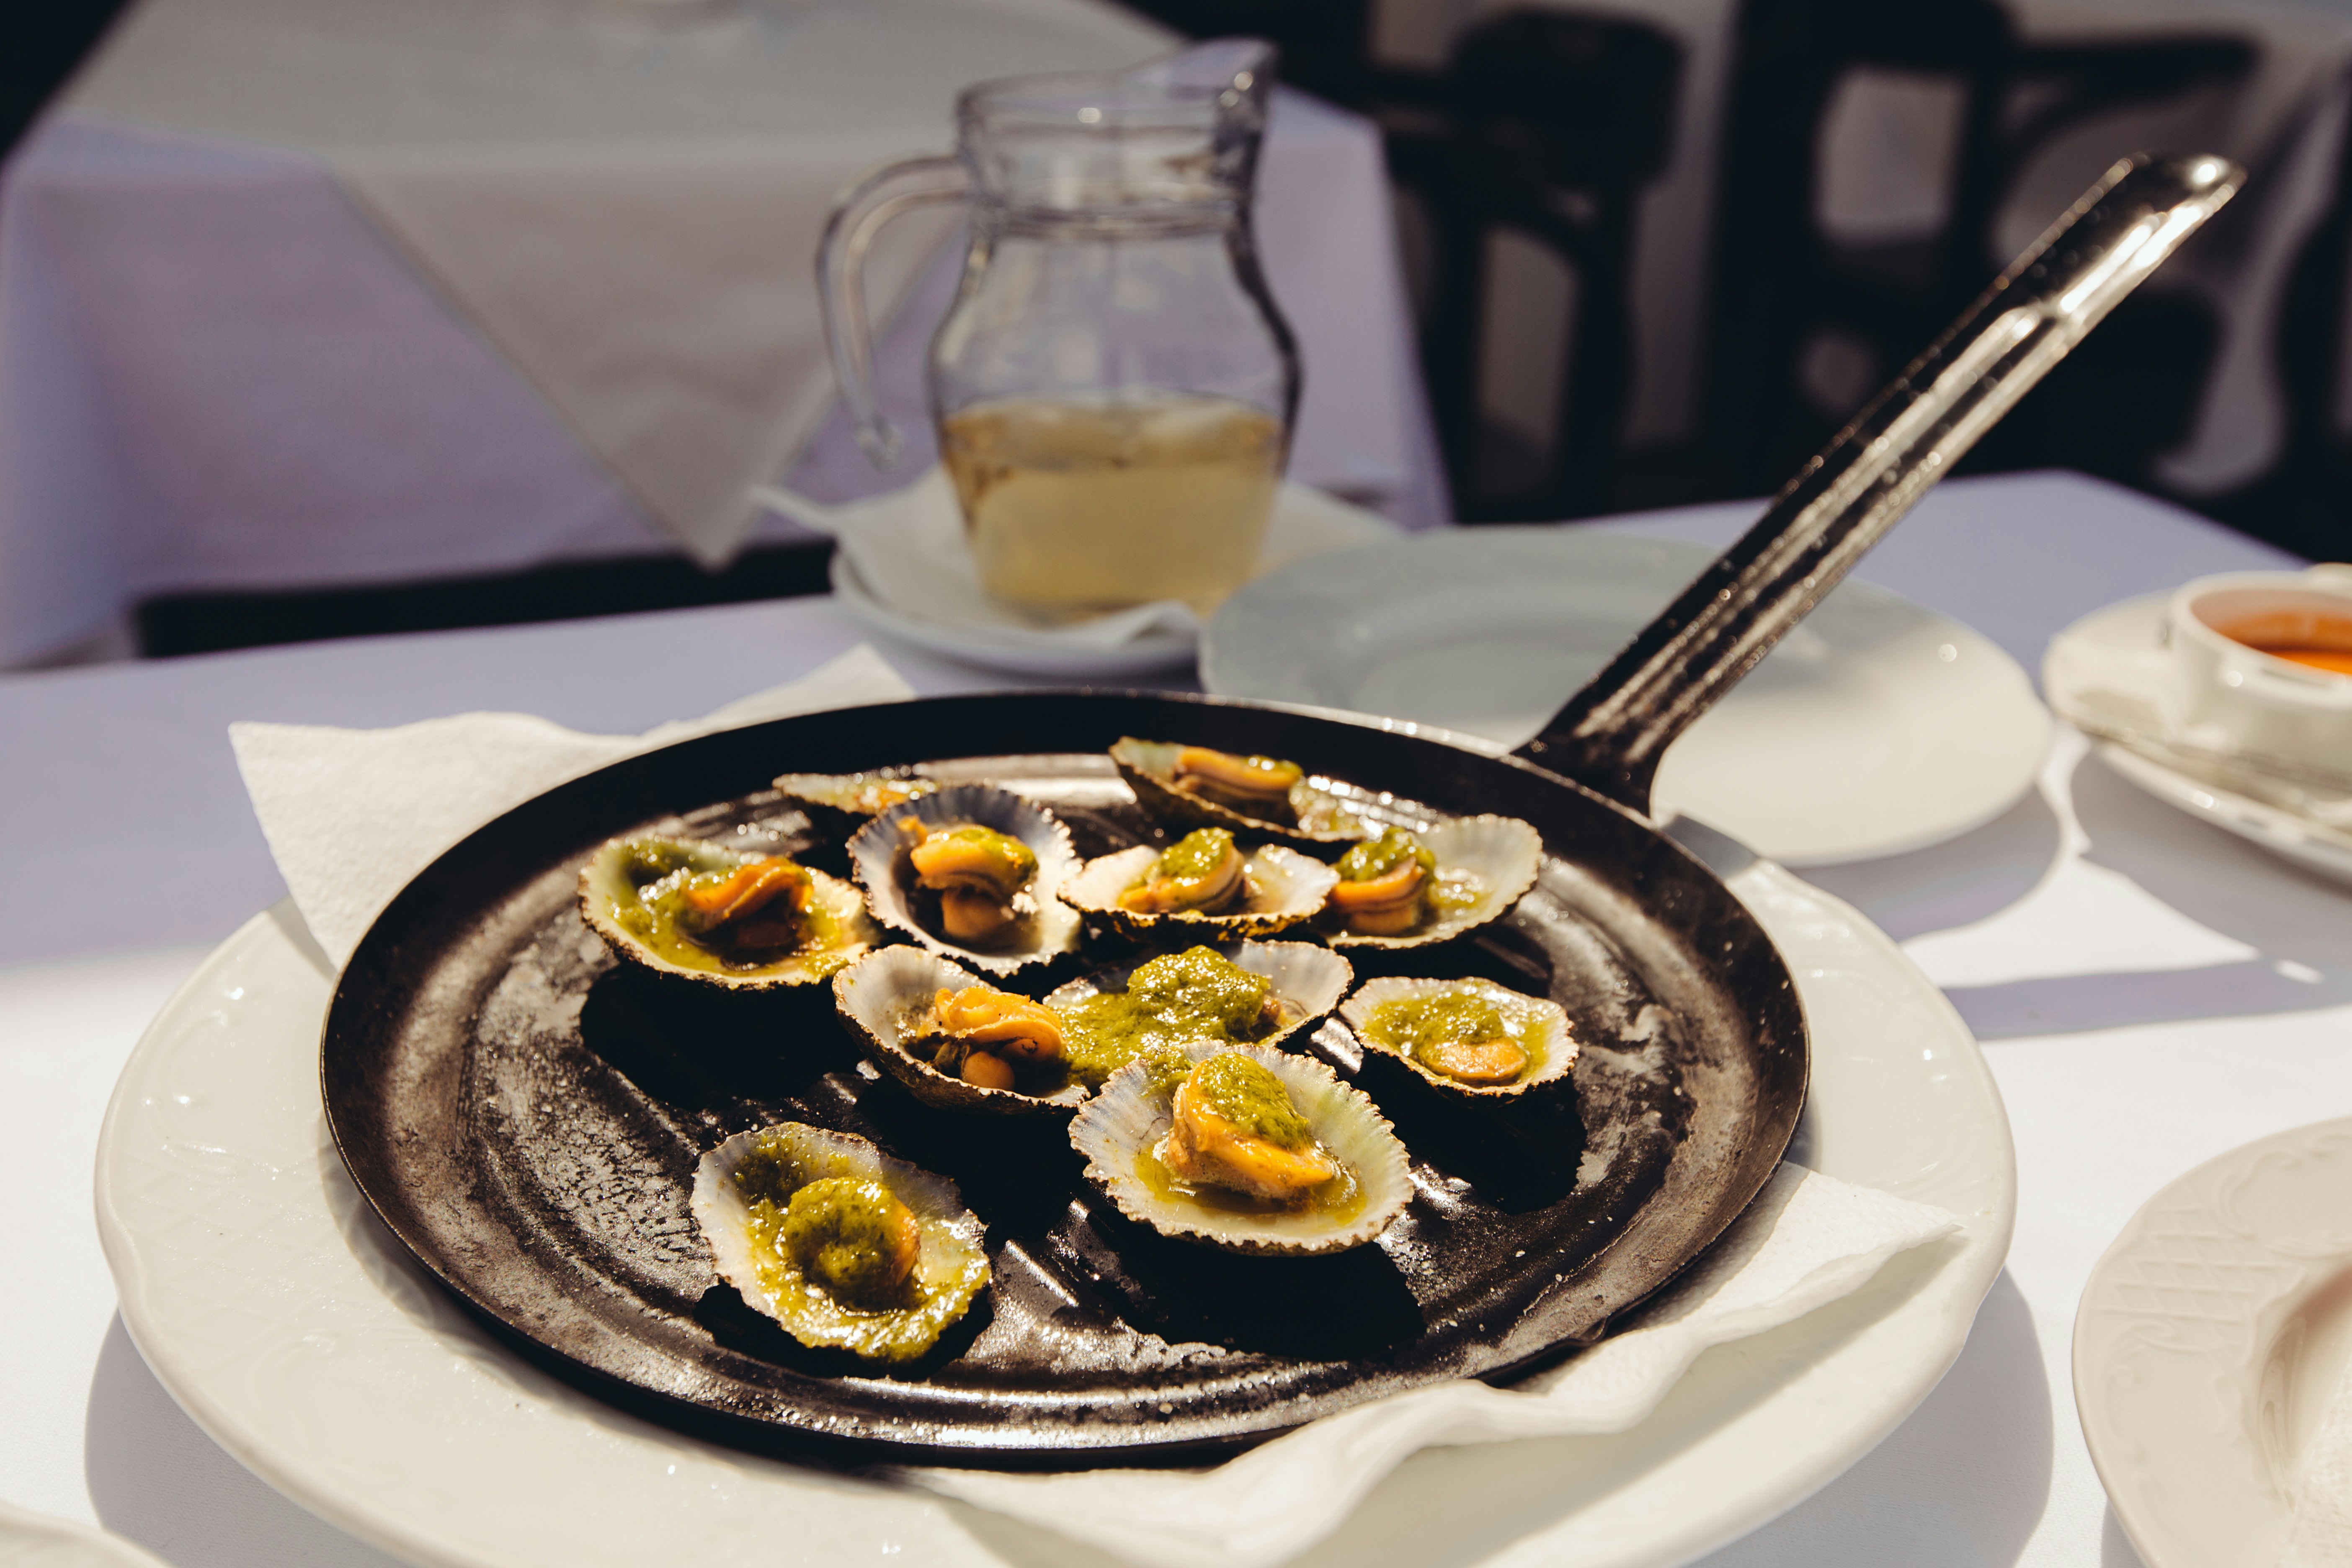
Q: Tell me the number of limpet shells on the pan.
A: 11